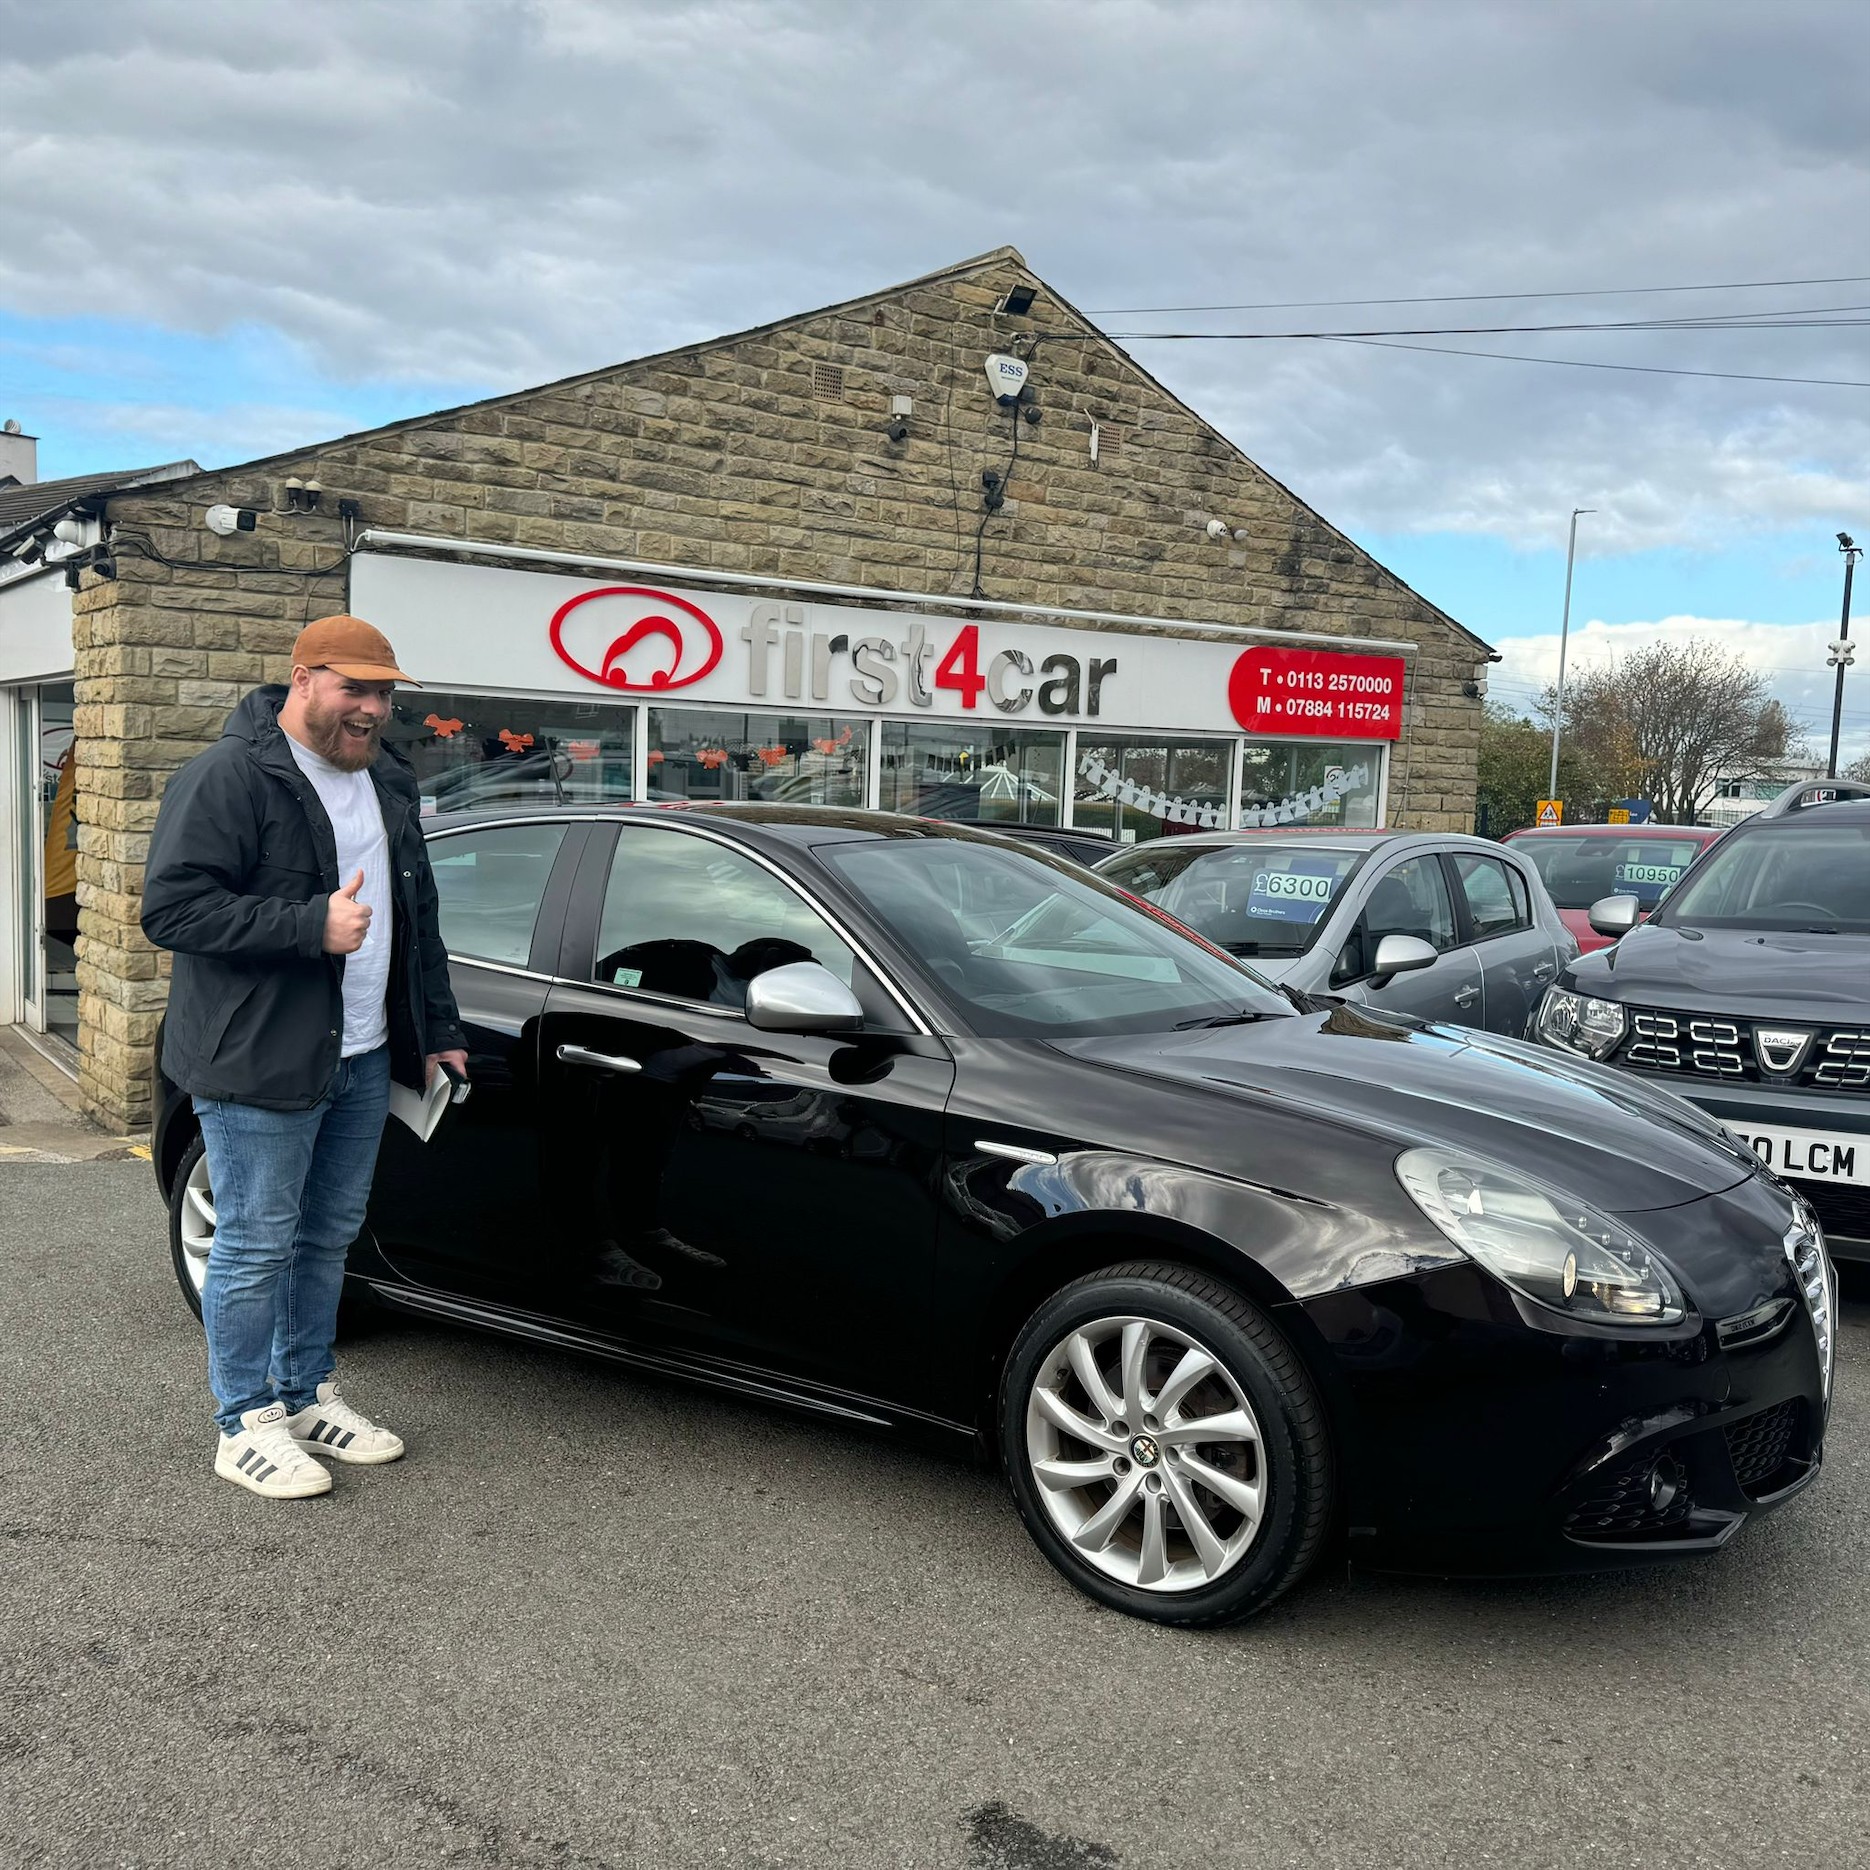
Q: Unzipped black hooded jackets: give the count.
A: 1